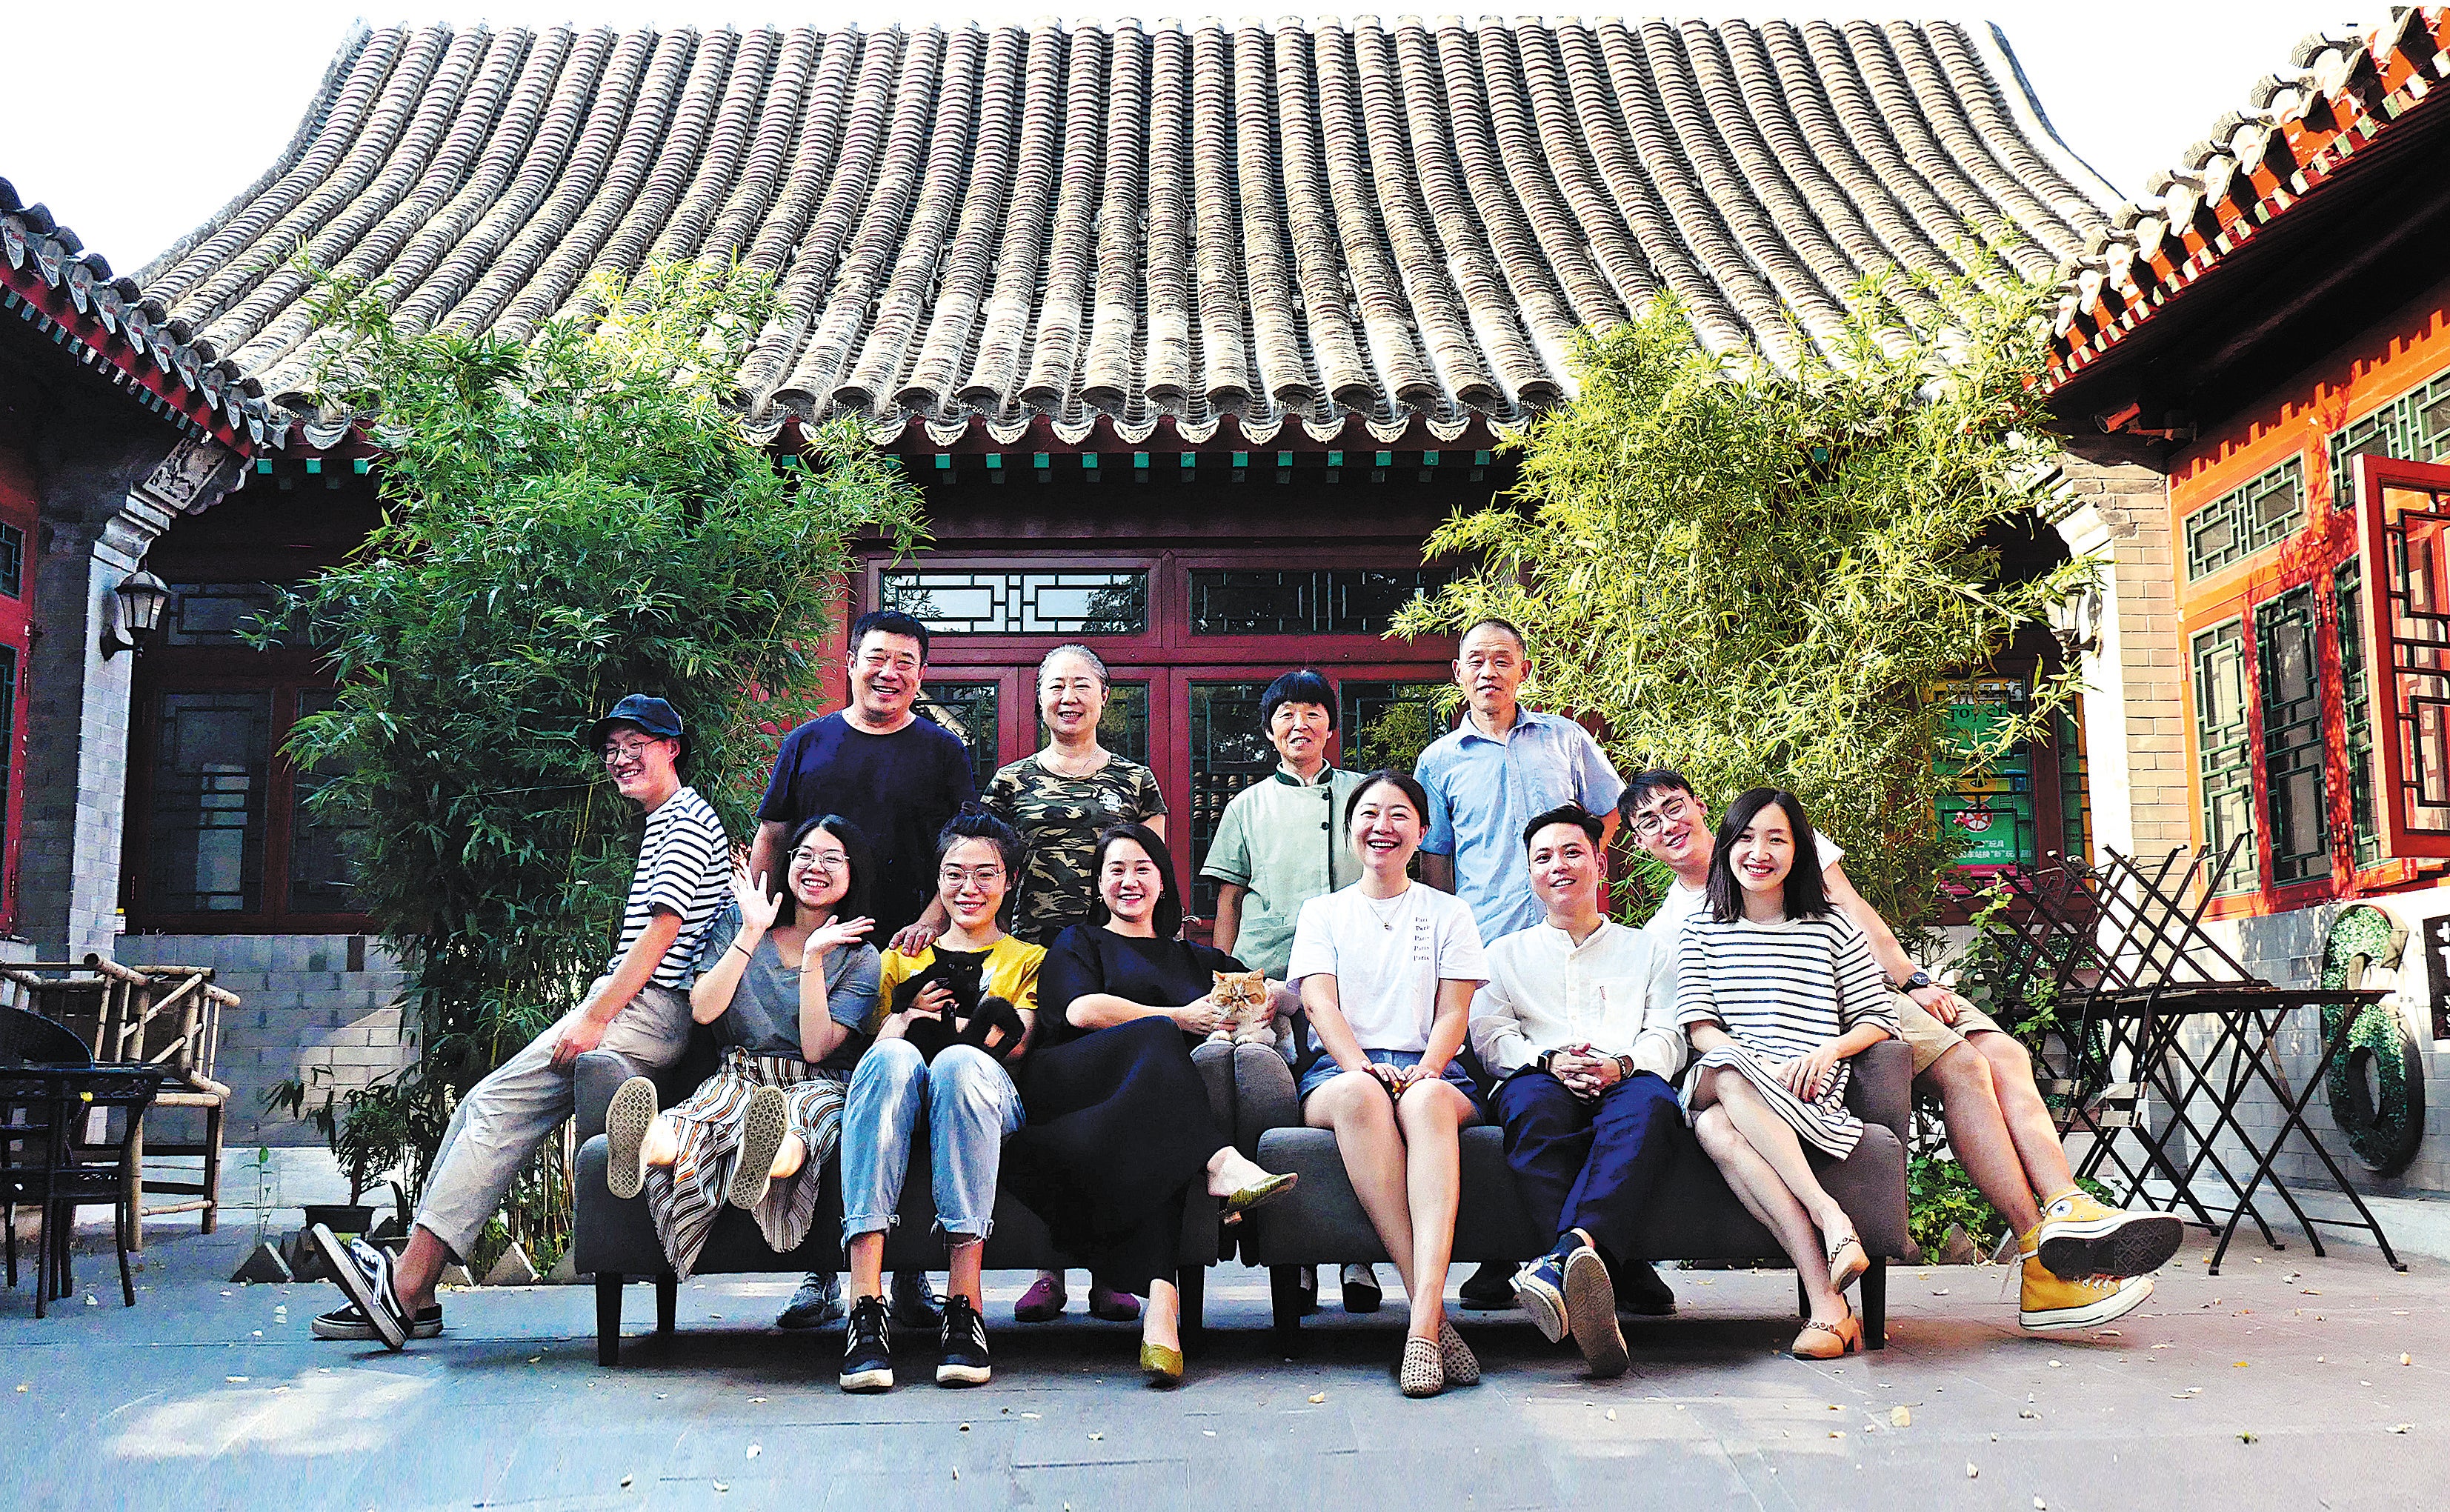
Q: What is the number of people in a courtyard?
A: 12